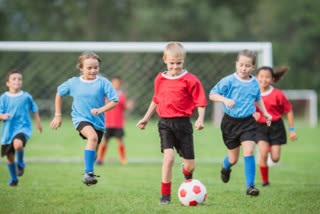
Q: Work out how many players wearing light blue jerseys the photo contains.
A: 3